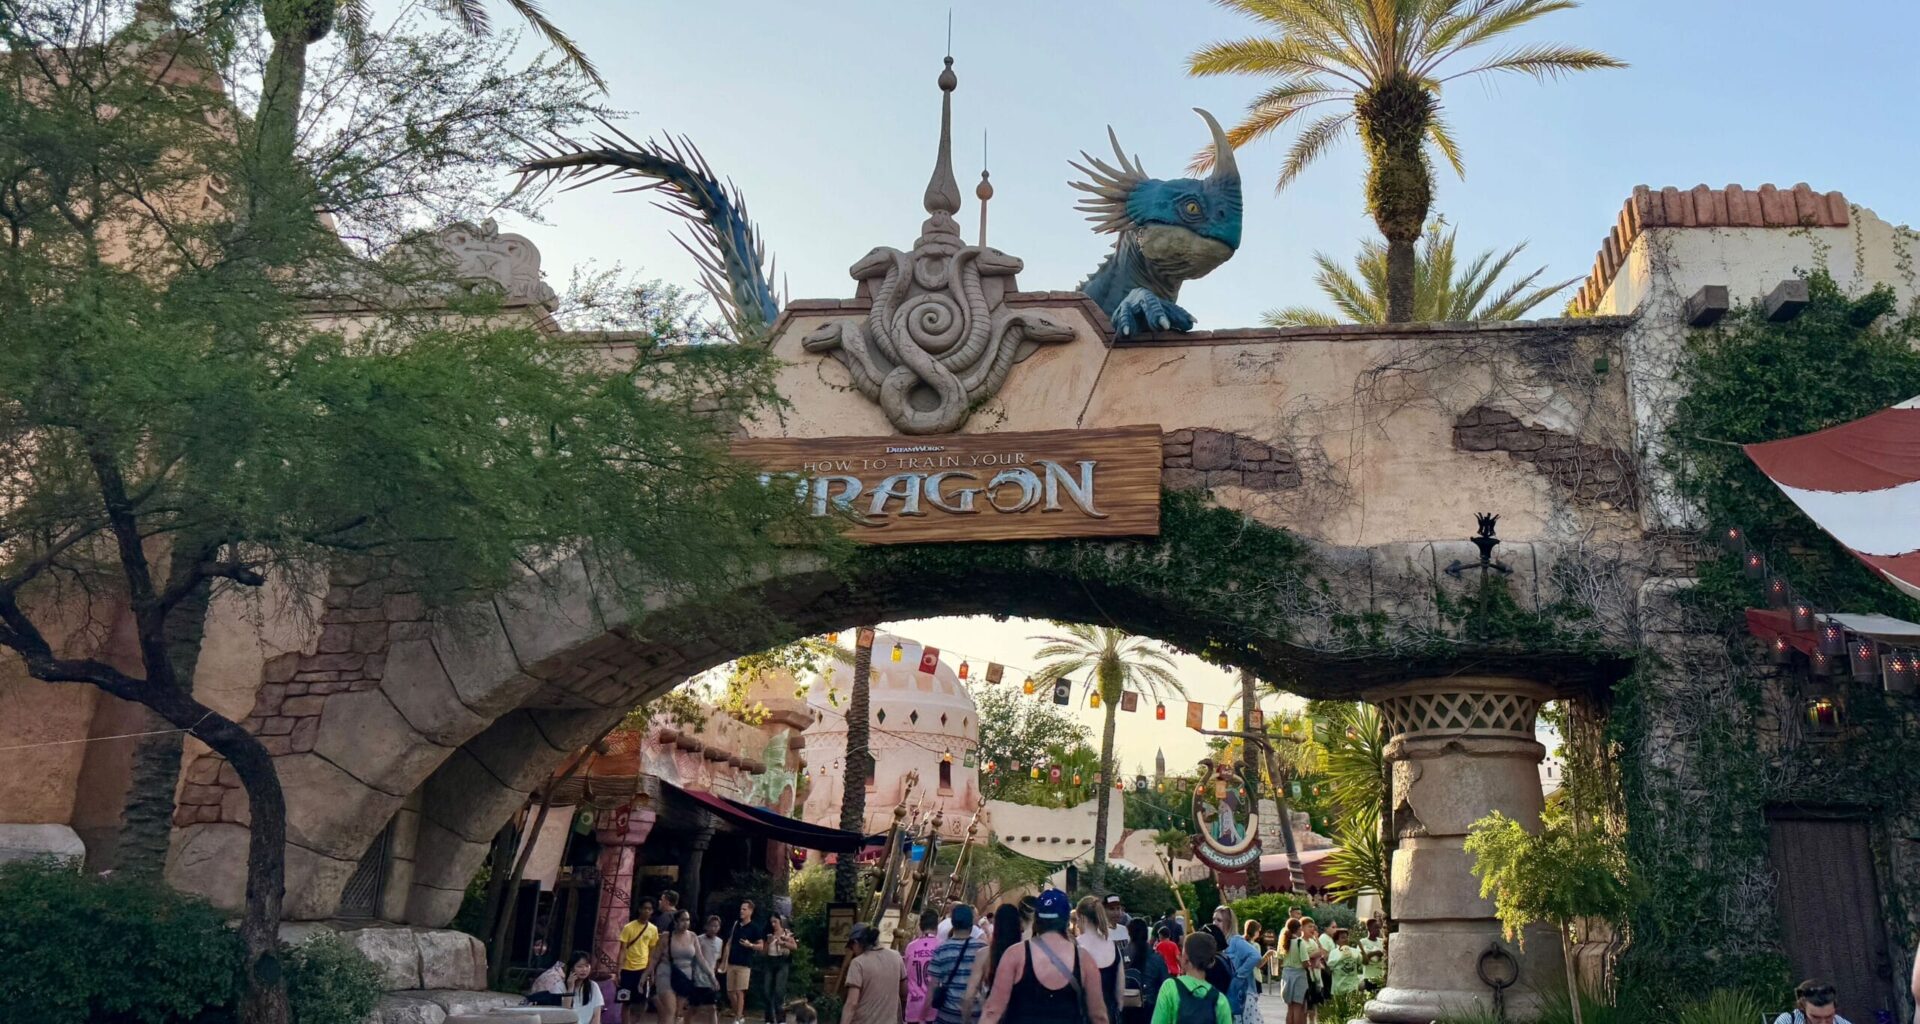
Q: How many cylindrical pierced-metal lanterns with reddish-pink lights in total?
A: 10